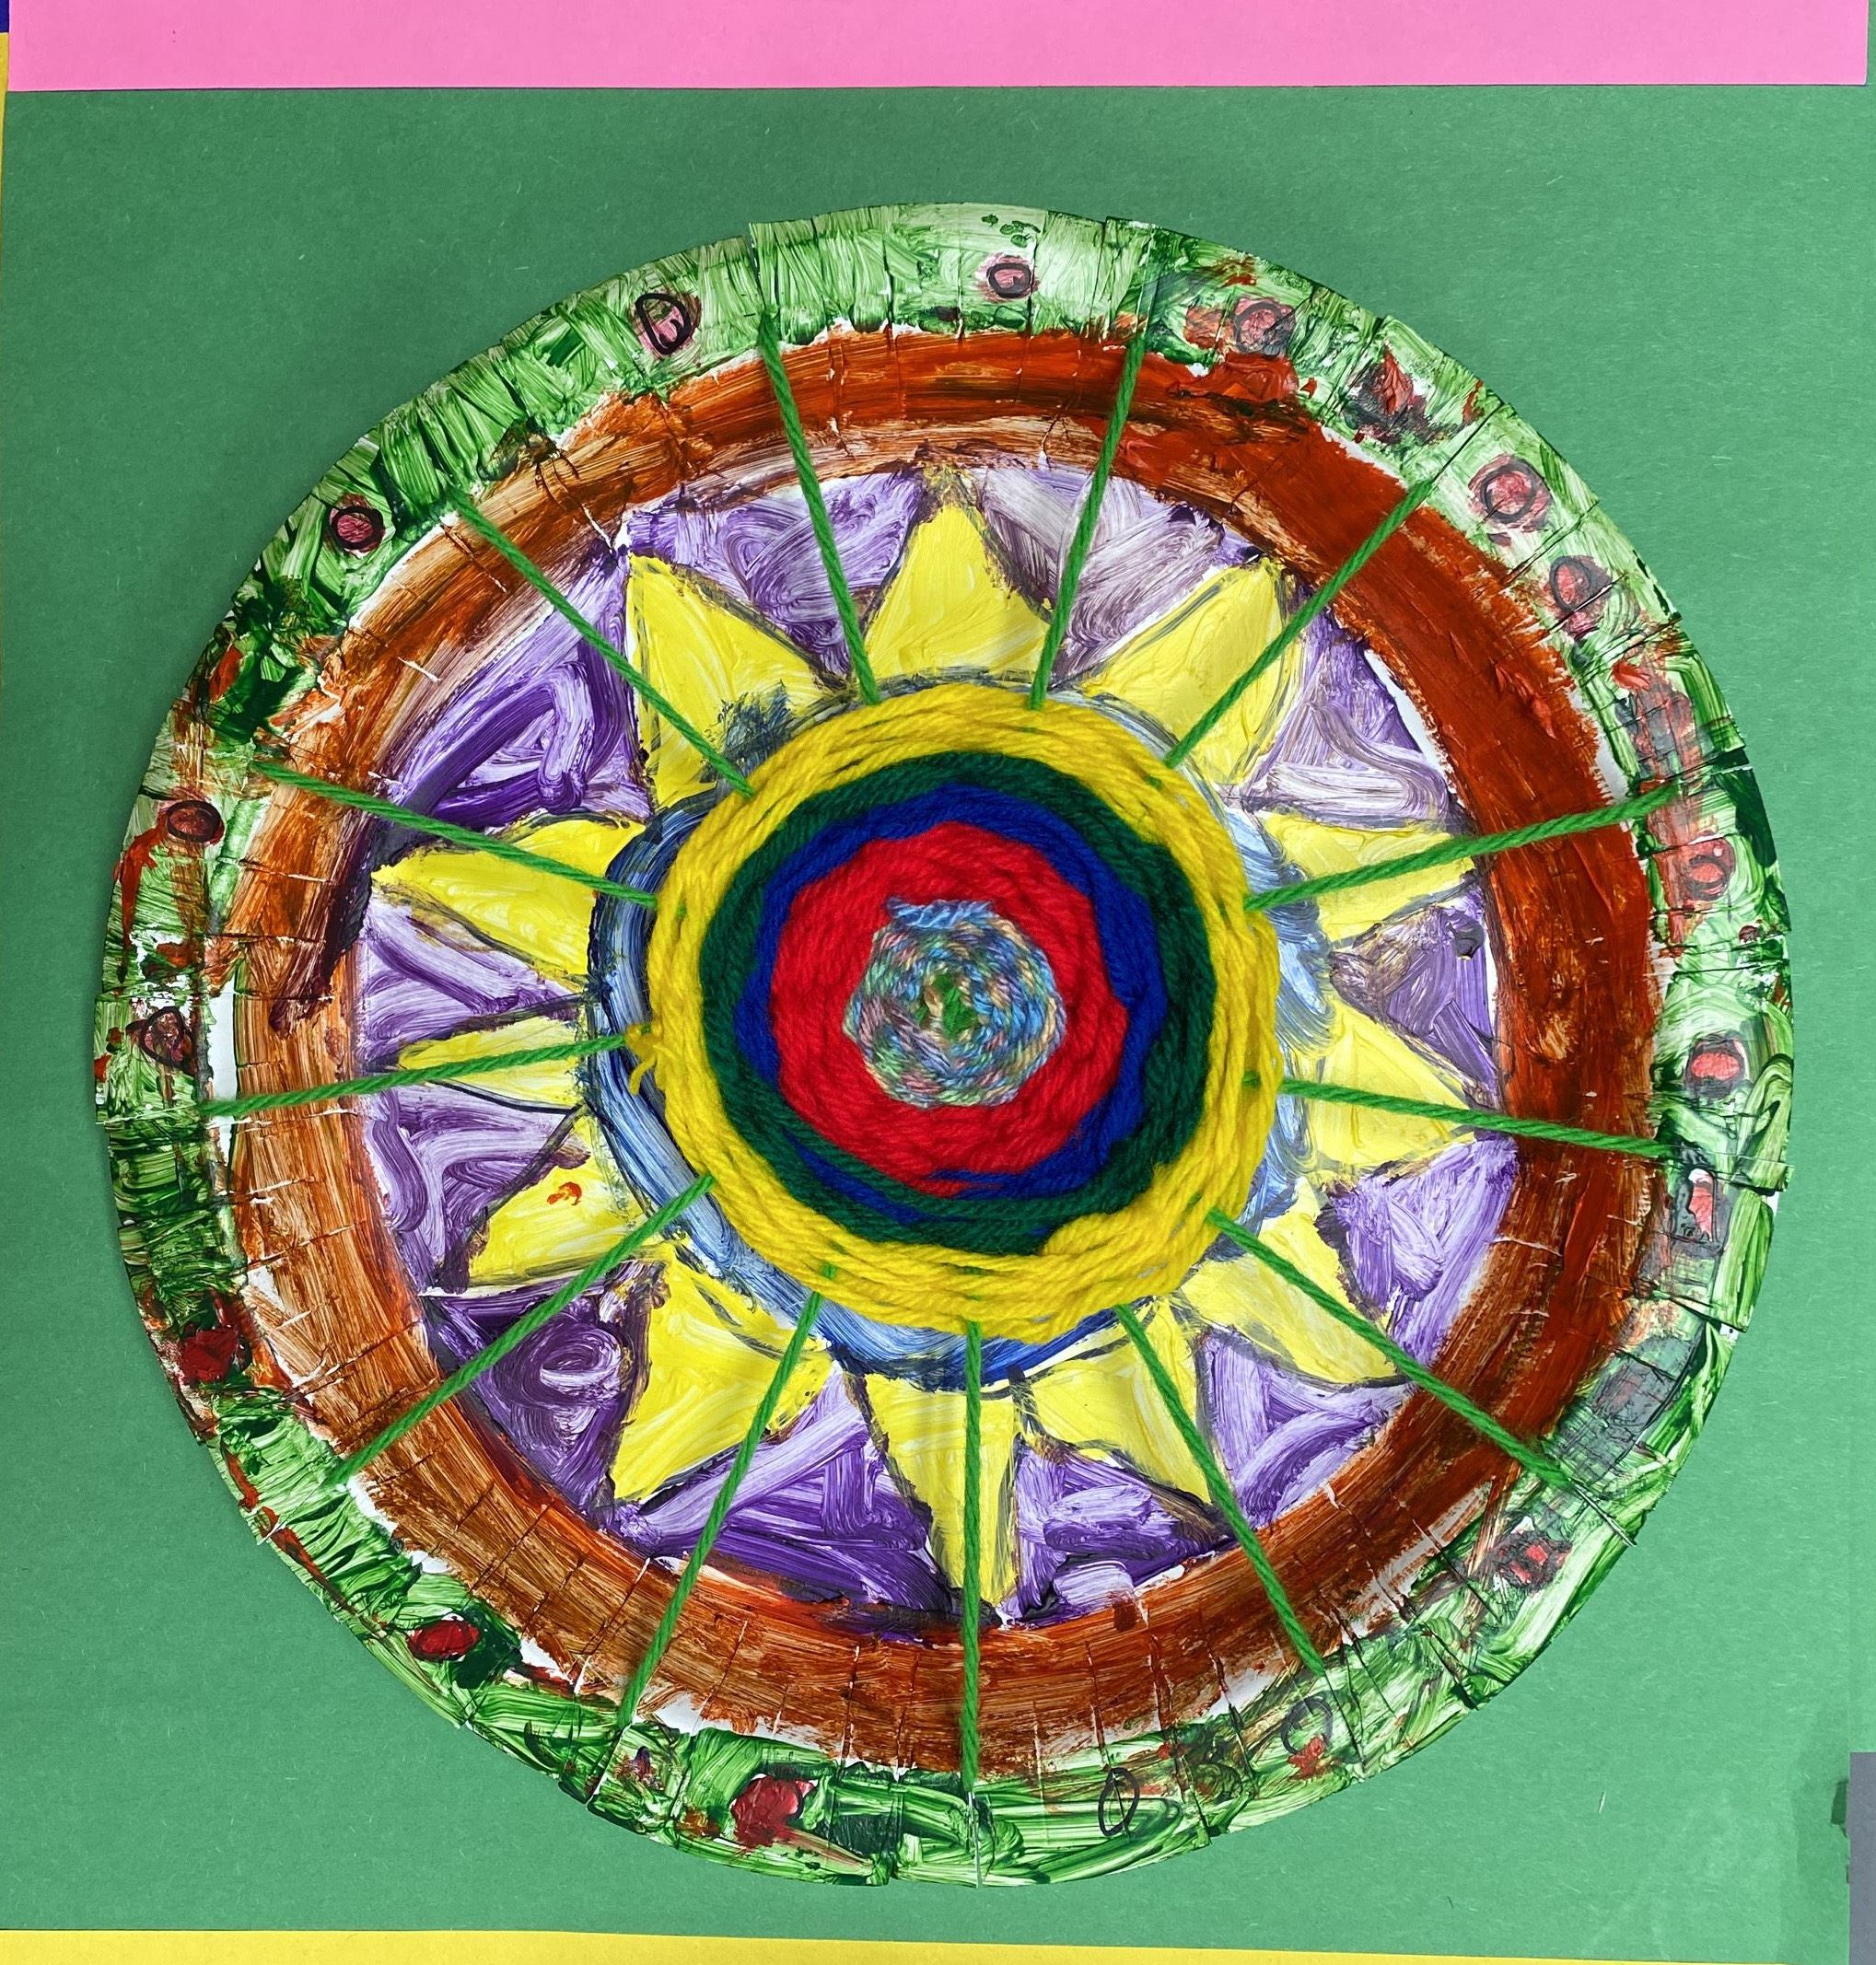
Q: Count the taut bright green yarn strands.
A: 13